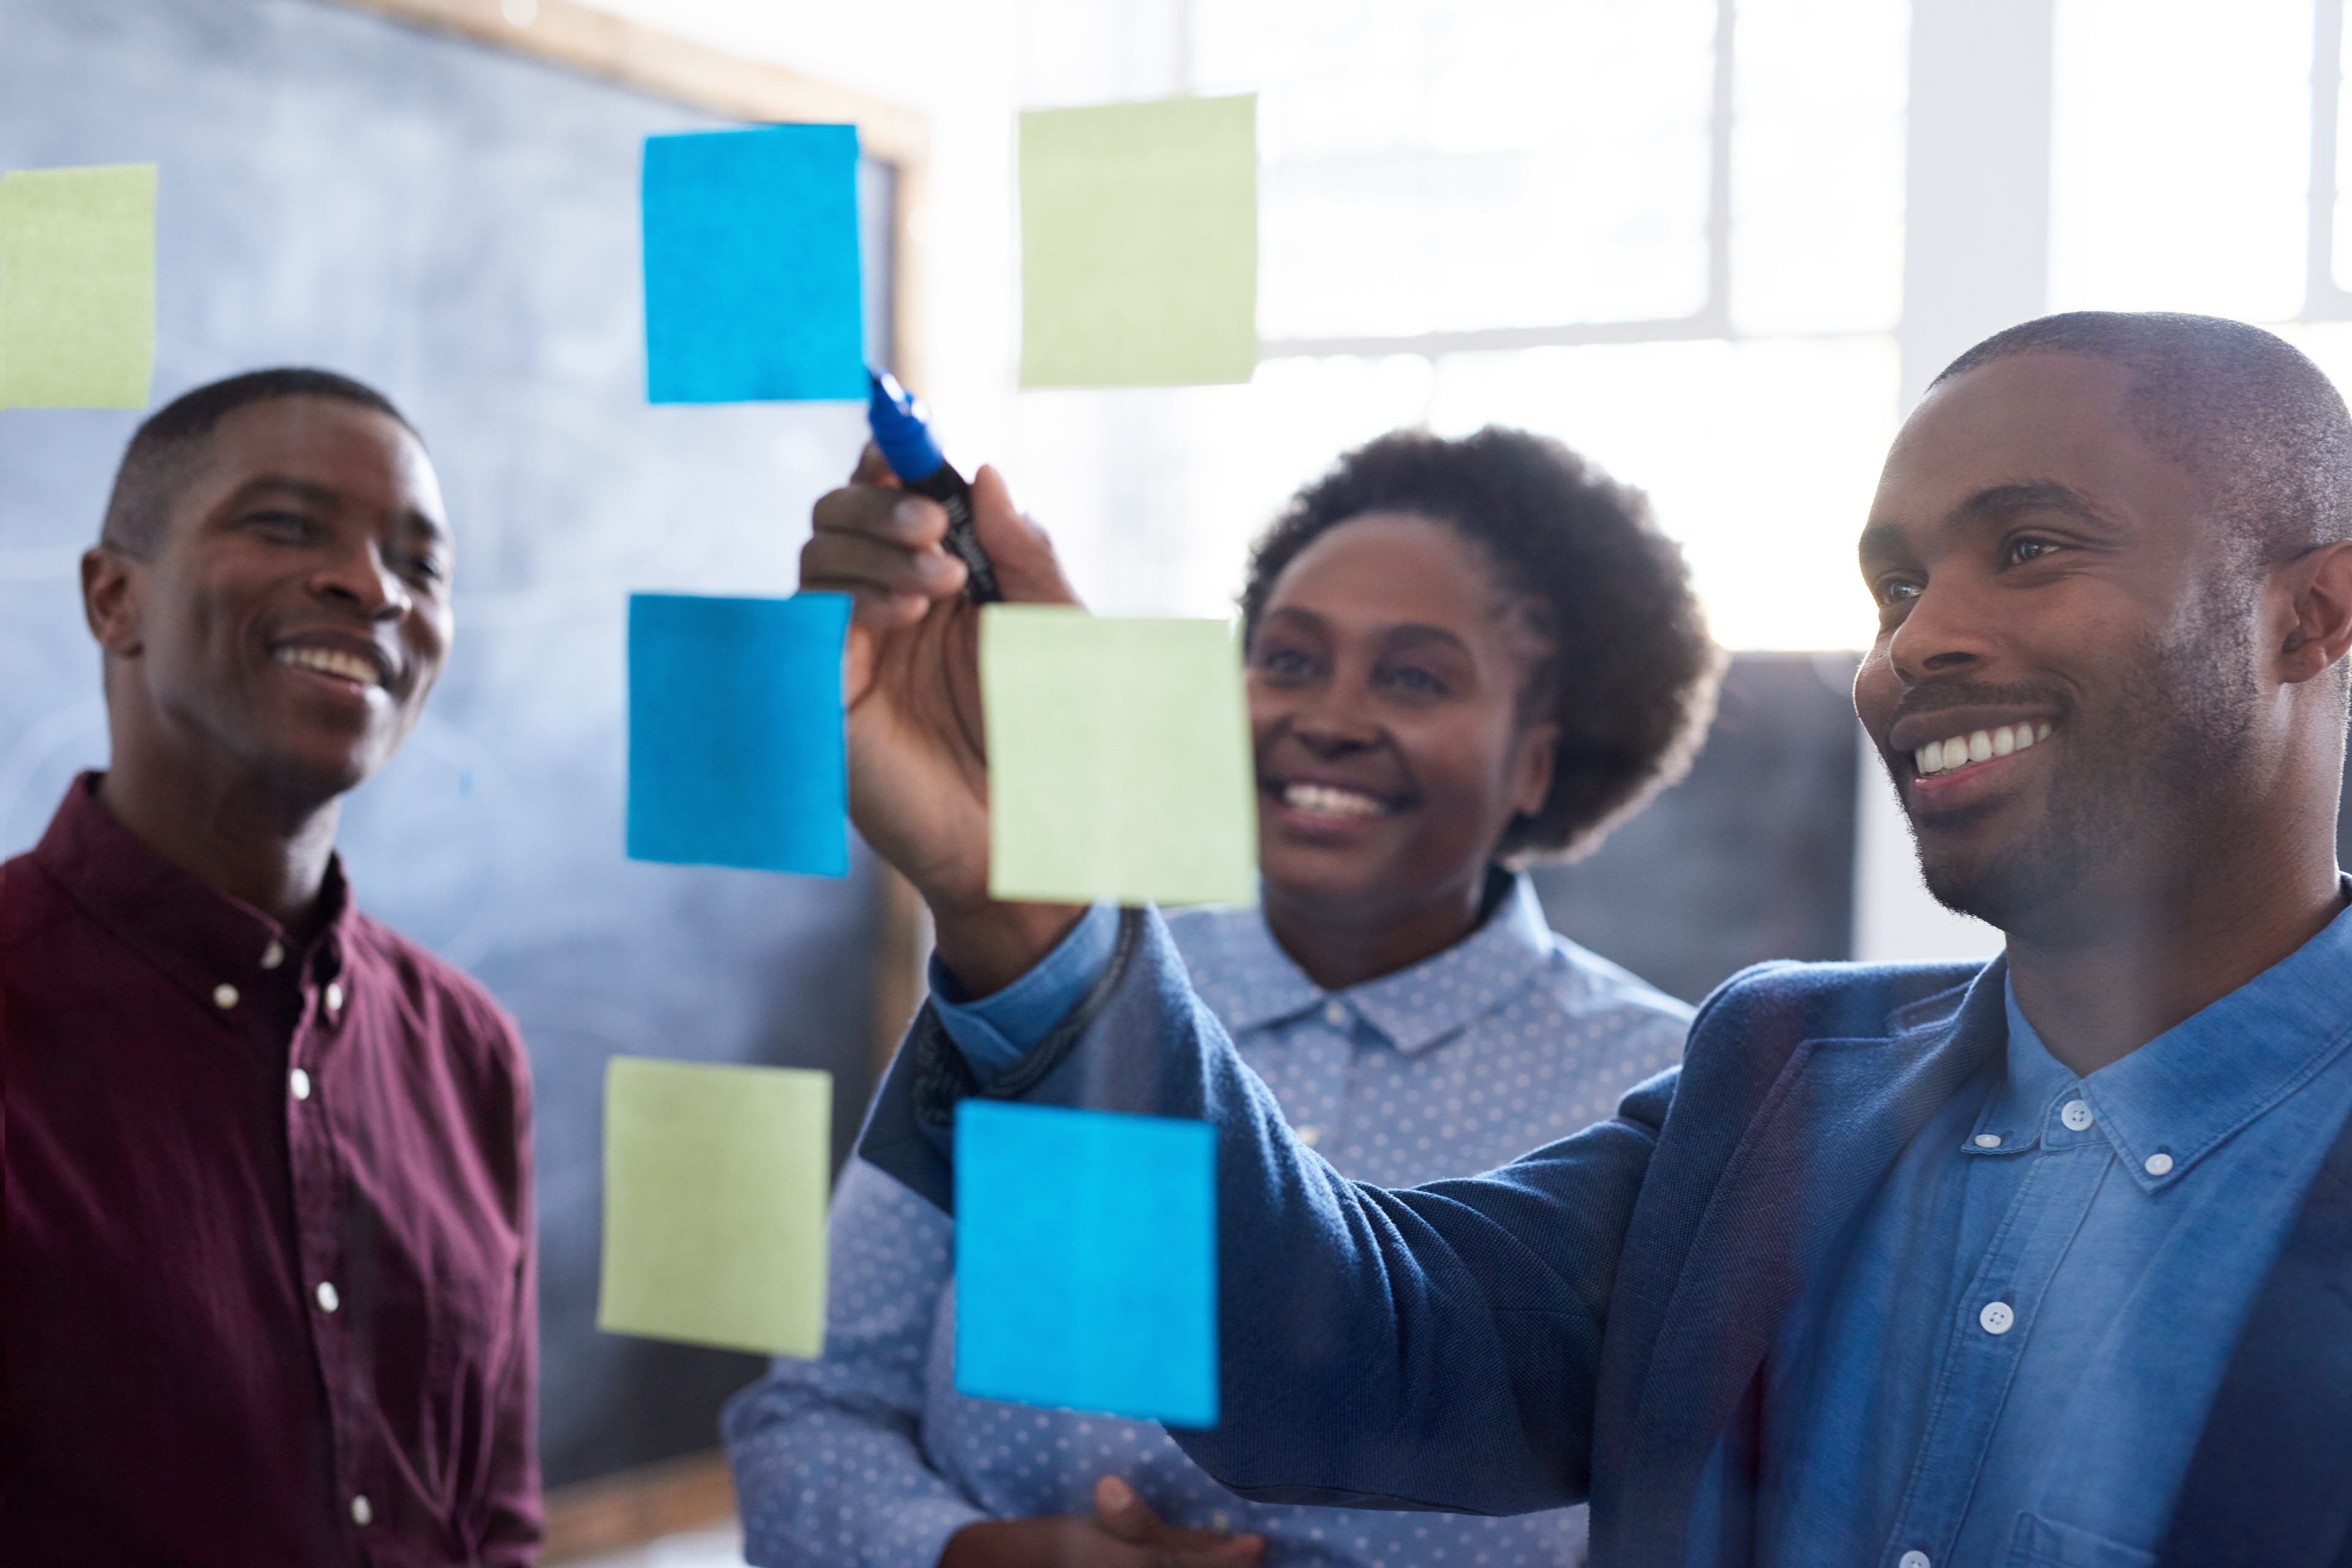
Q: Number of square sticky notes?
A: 7